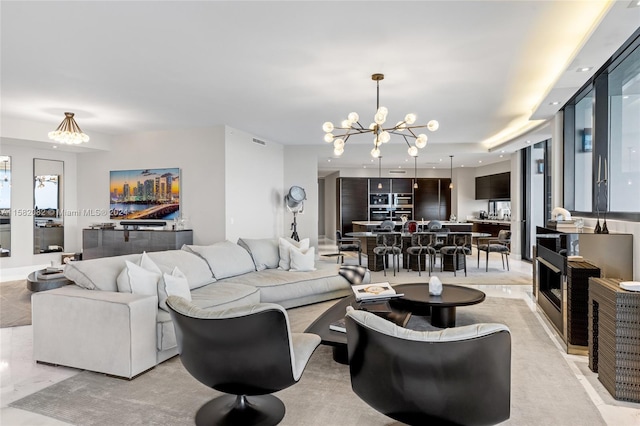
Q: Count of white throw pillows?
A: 4